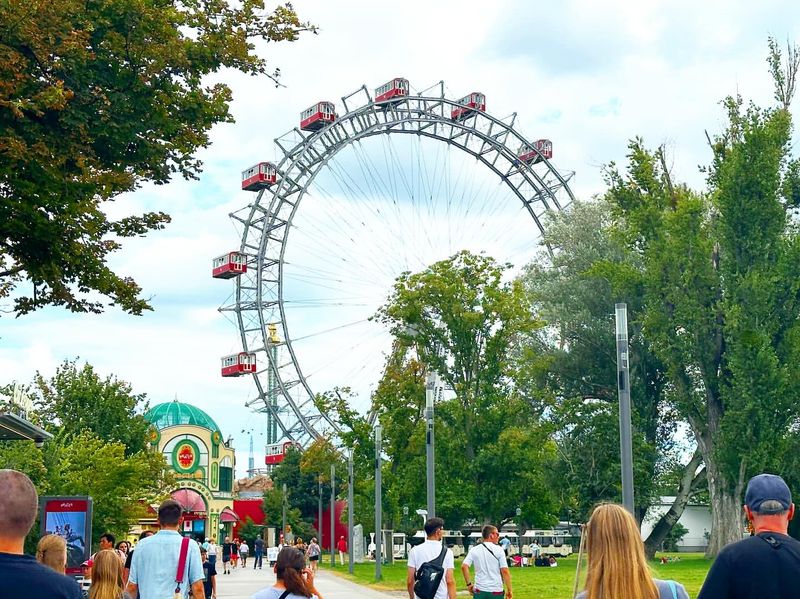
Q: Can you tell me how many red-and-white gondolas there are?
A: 8